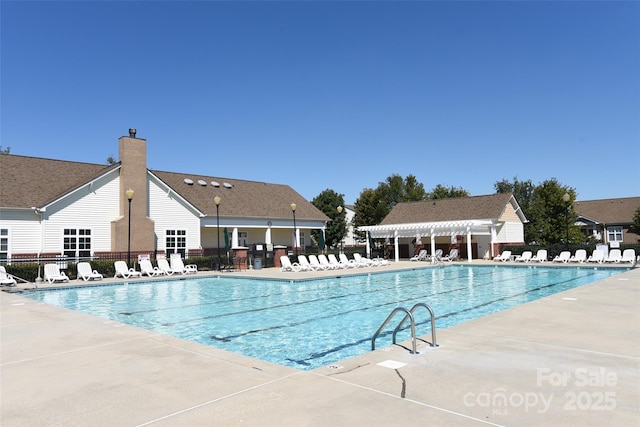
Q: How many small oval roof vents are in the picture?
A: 4